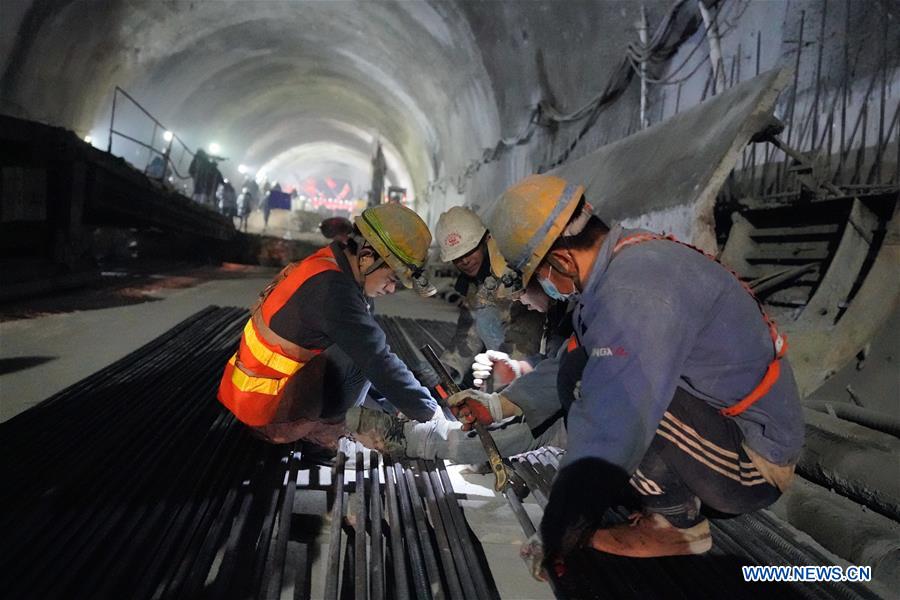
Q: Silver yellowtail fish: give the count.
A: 0